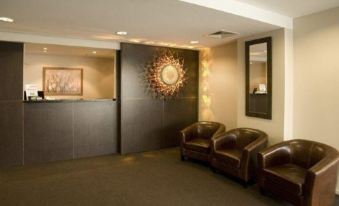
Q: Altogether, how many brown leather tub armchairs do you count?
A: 3